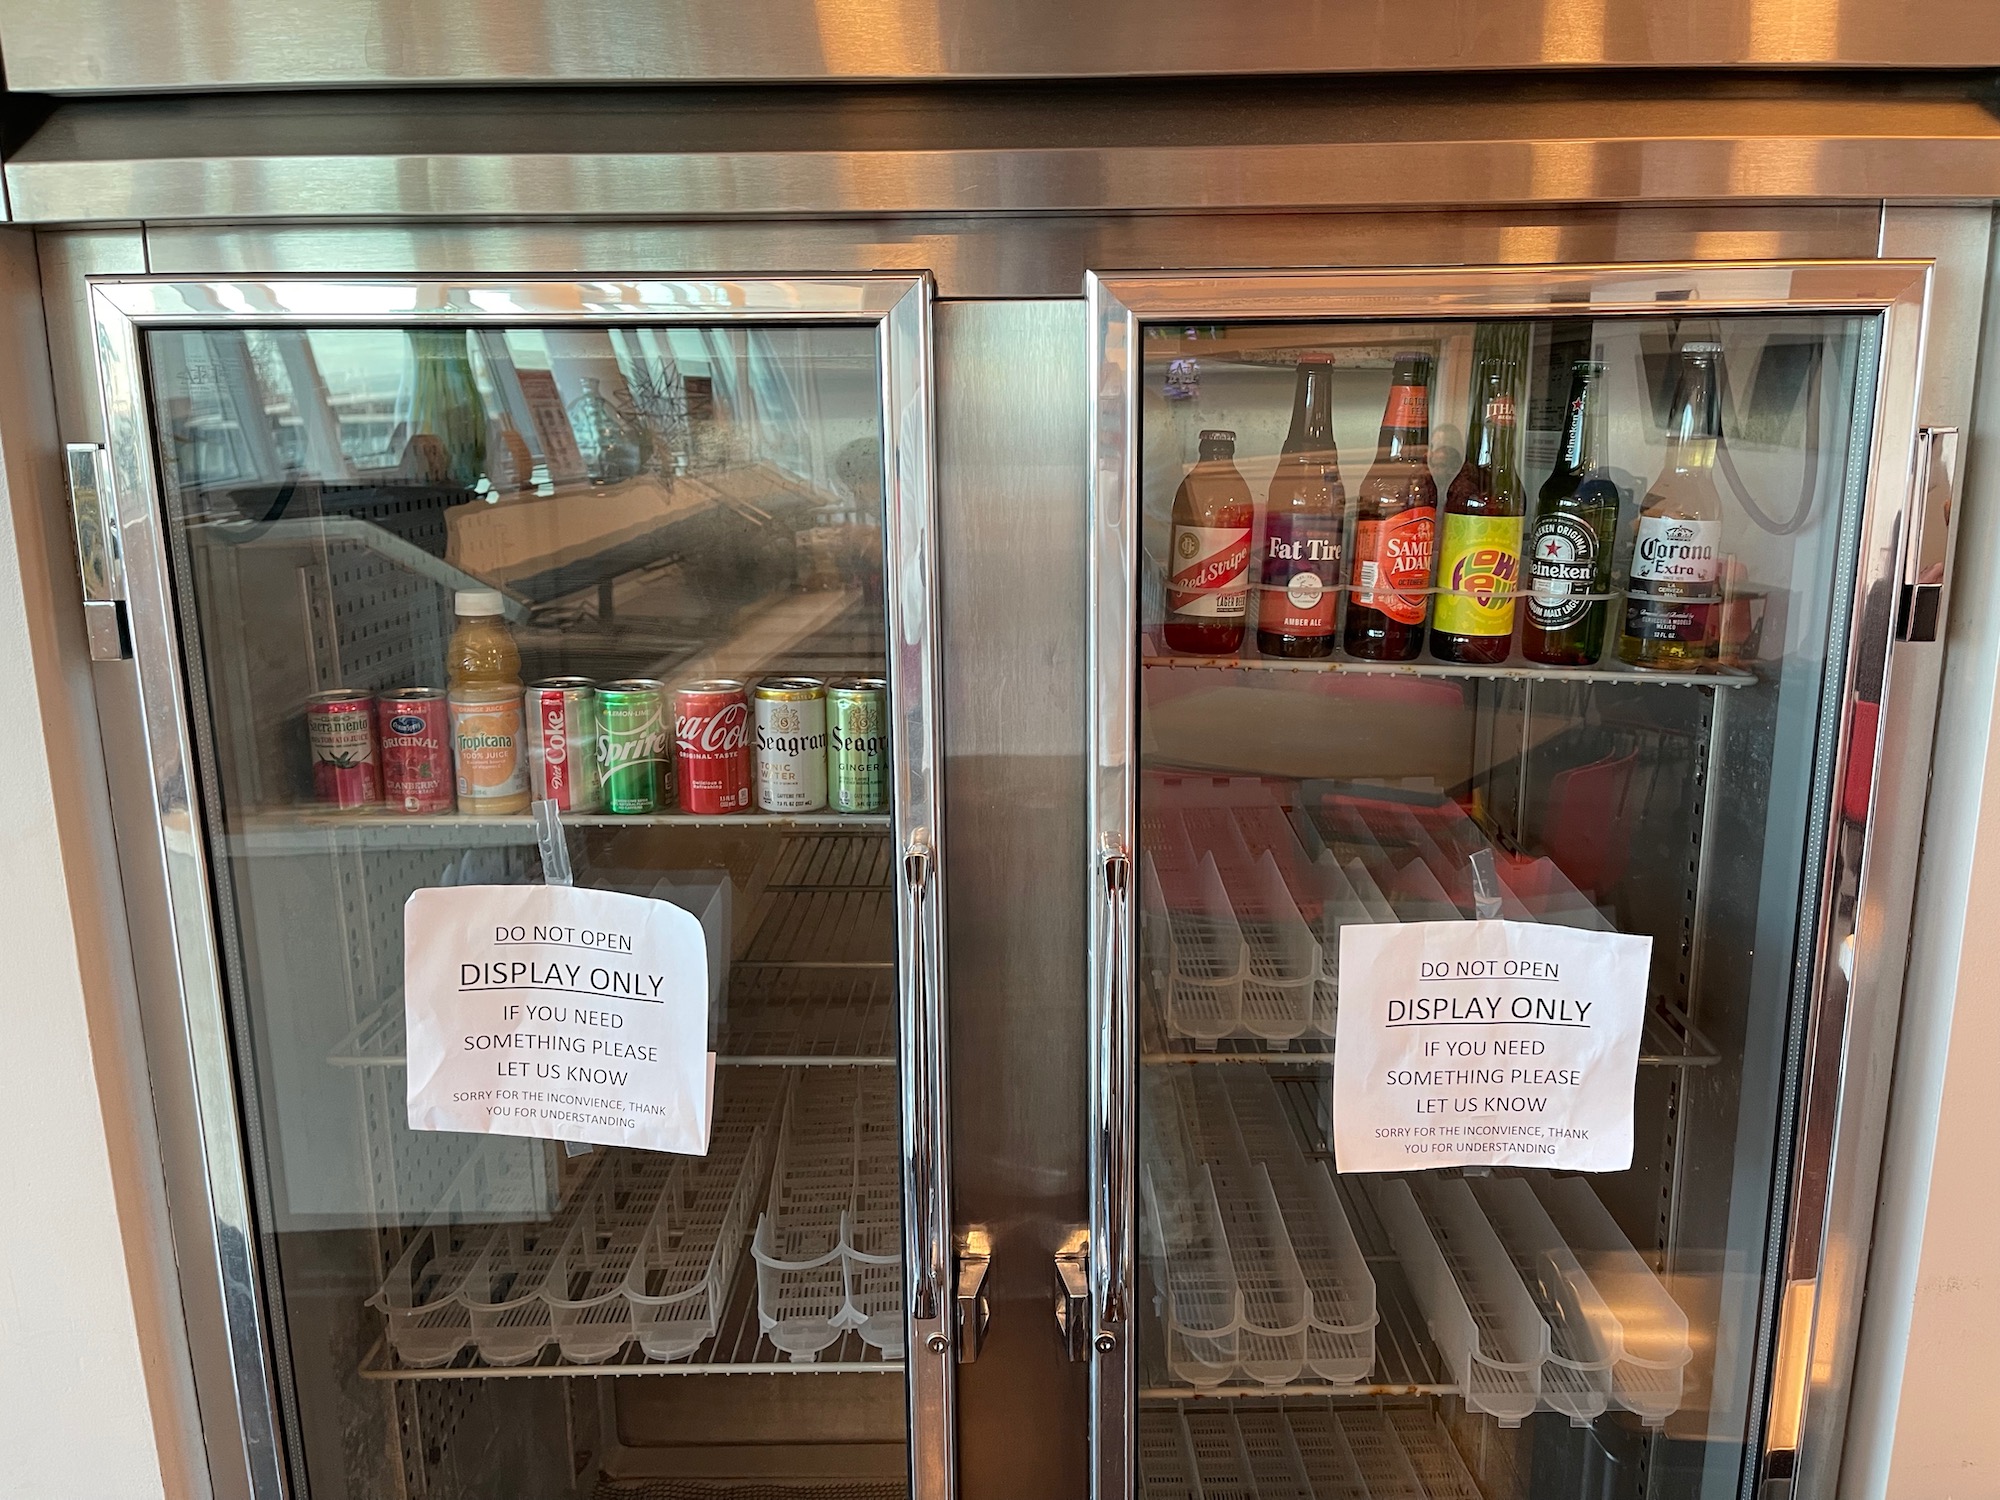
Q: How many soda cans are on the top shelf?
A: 5